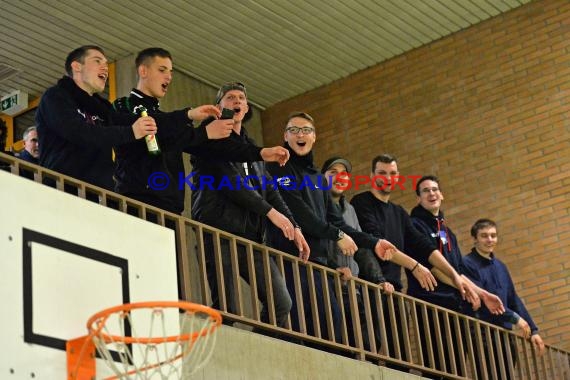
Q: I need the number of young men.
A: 8